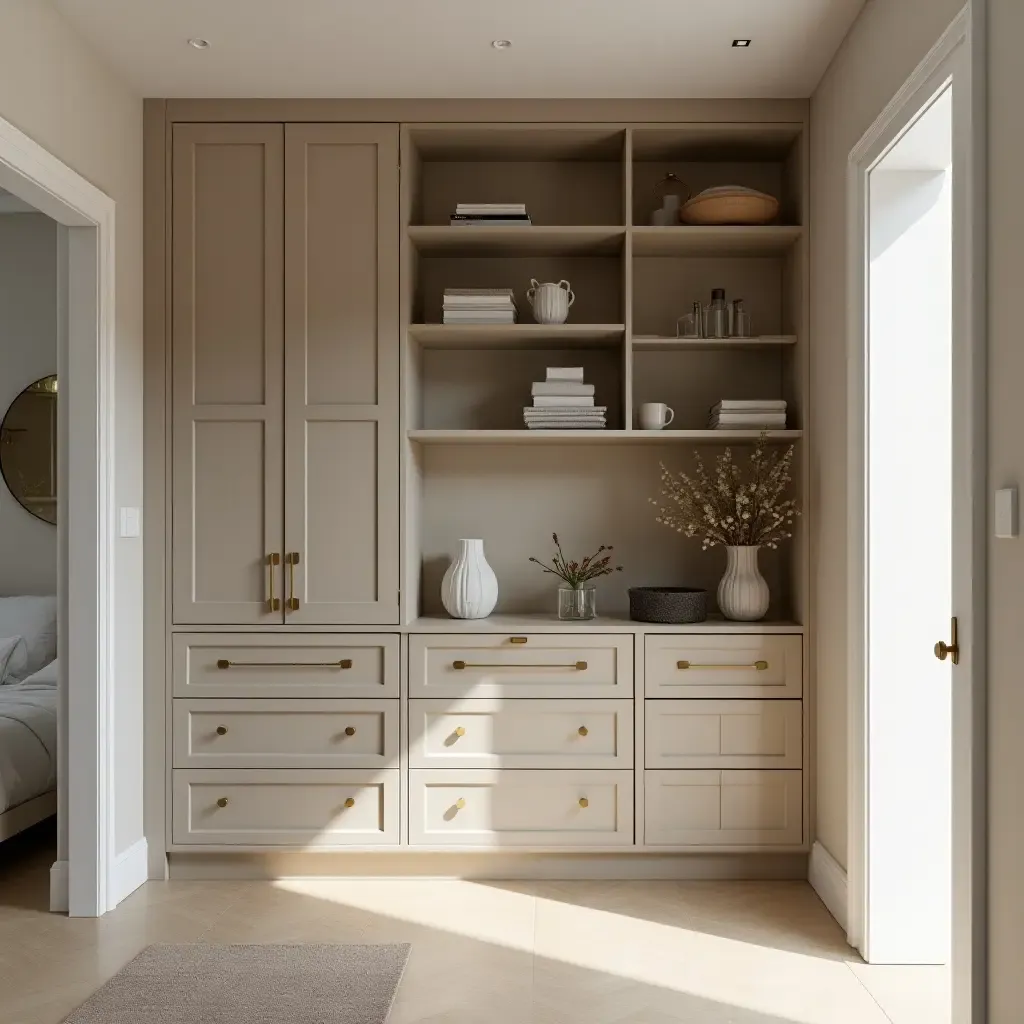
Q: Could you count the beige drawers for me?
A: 9